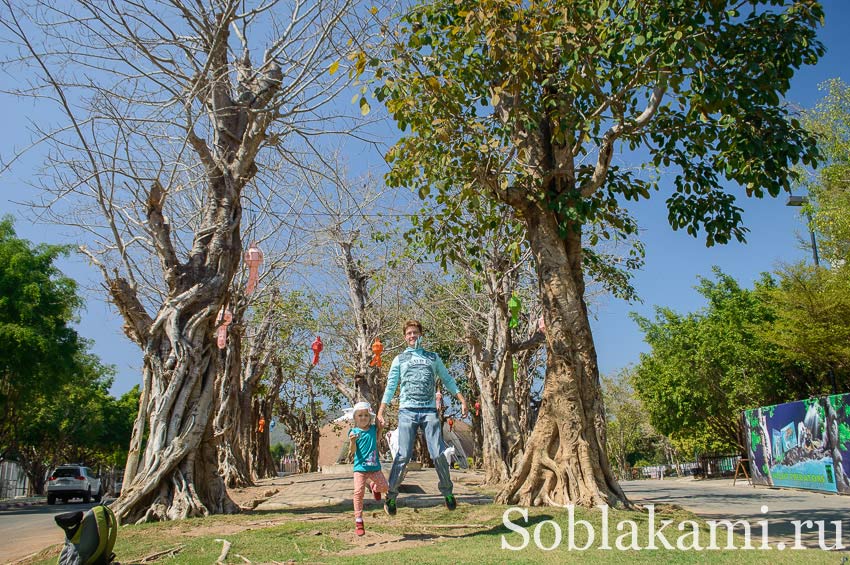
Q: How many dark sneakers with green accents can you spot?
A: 2